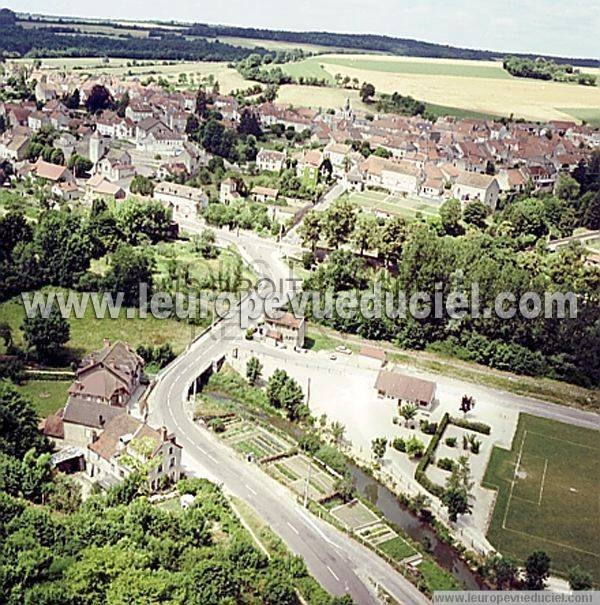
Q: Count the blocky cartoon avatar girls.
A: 0